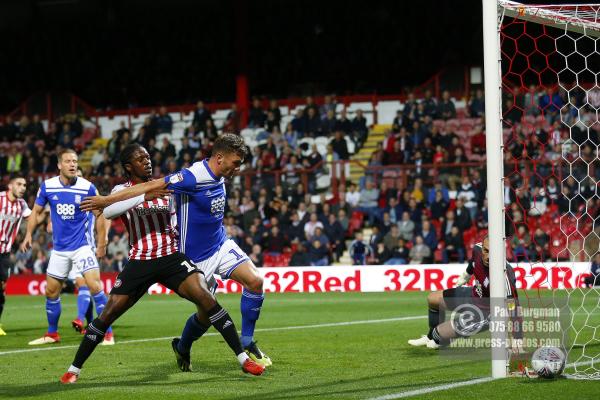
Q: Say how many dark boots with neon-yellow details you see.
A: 2